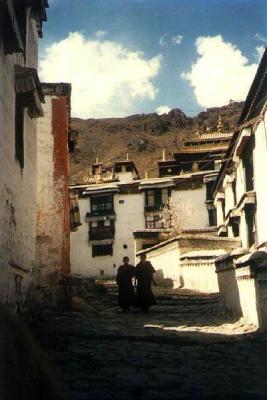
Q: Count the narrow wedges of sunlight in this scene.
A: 1